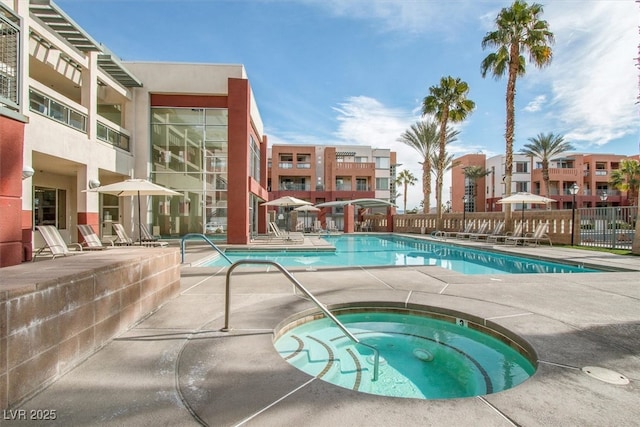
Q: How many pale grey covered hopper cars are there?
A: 0